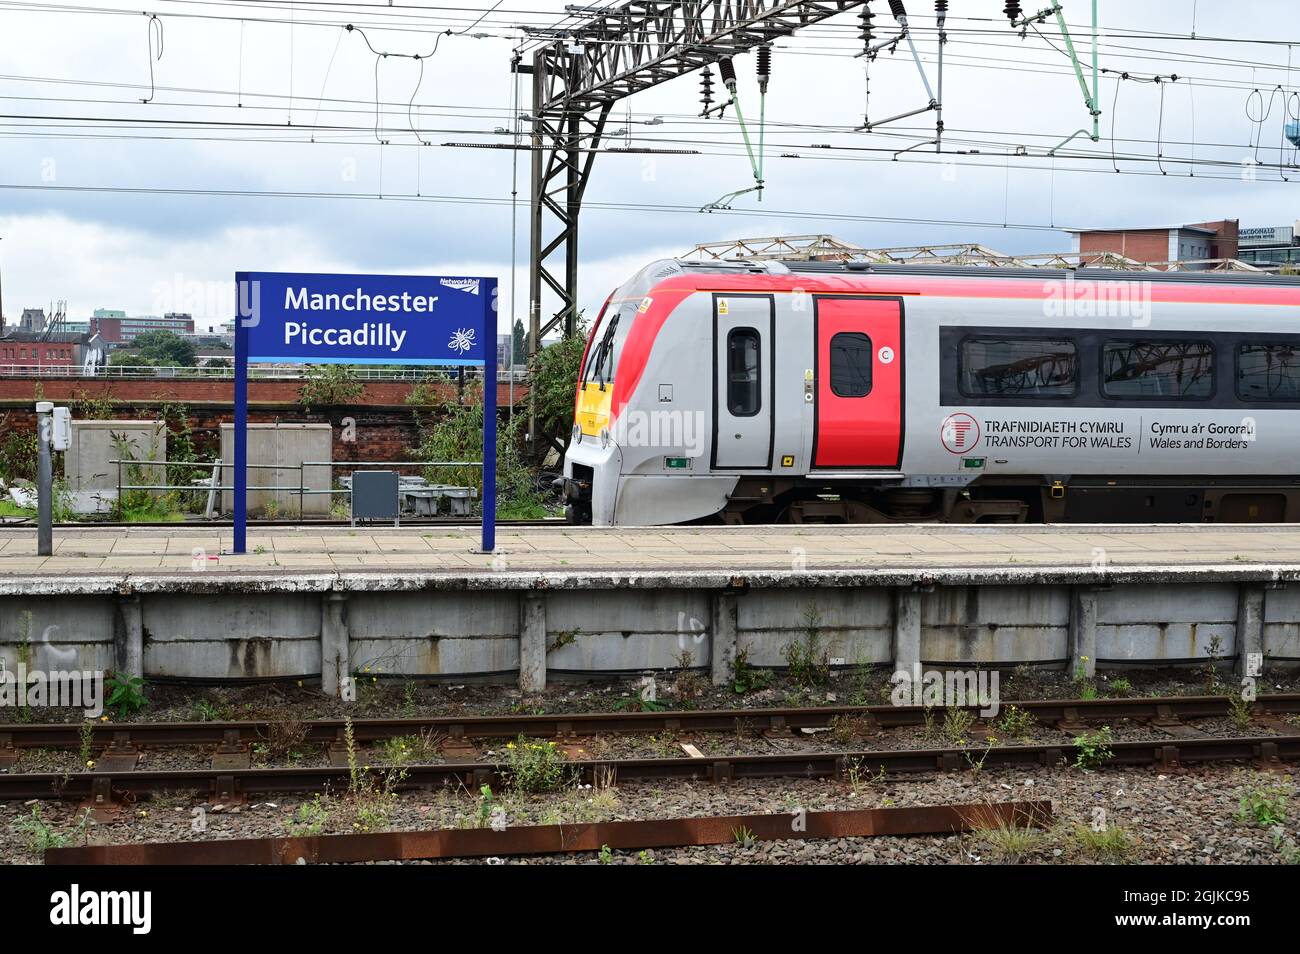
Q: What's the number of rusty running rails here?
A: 2